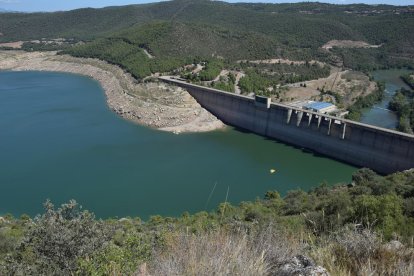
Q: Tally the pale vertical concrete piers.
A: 6